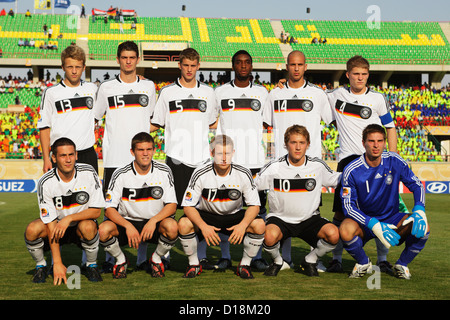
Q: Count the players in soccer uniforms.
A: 11